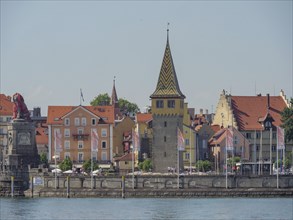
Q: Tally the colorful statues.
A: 1